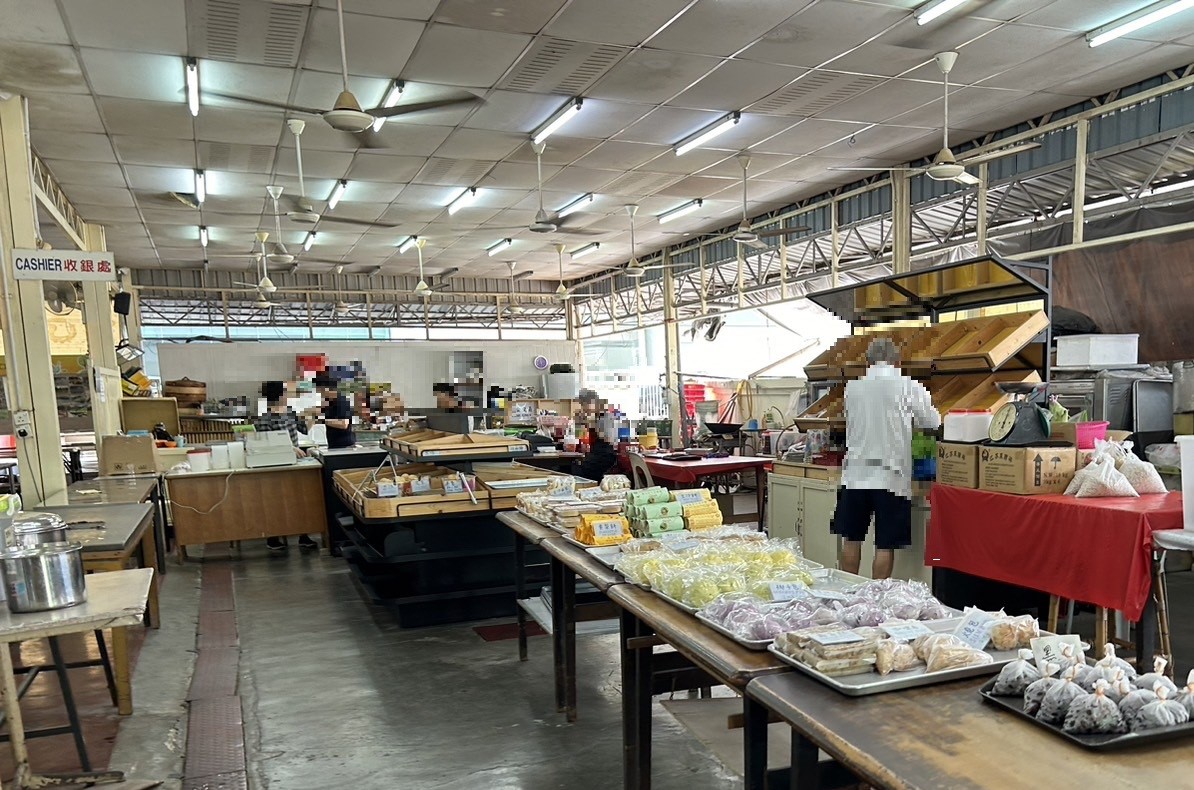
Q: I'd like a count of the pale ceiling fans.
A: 13